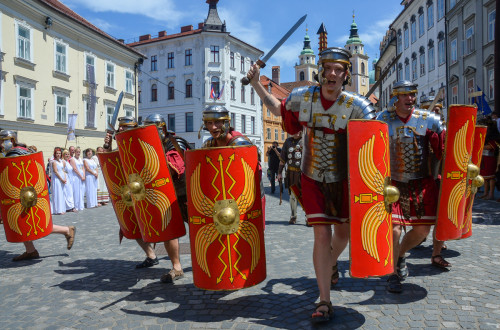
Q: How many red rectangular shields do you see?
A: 7